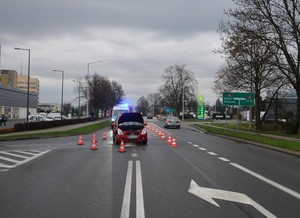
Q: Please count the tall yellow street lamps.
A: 0